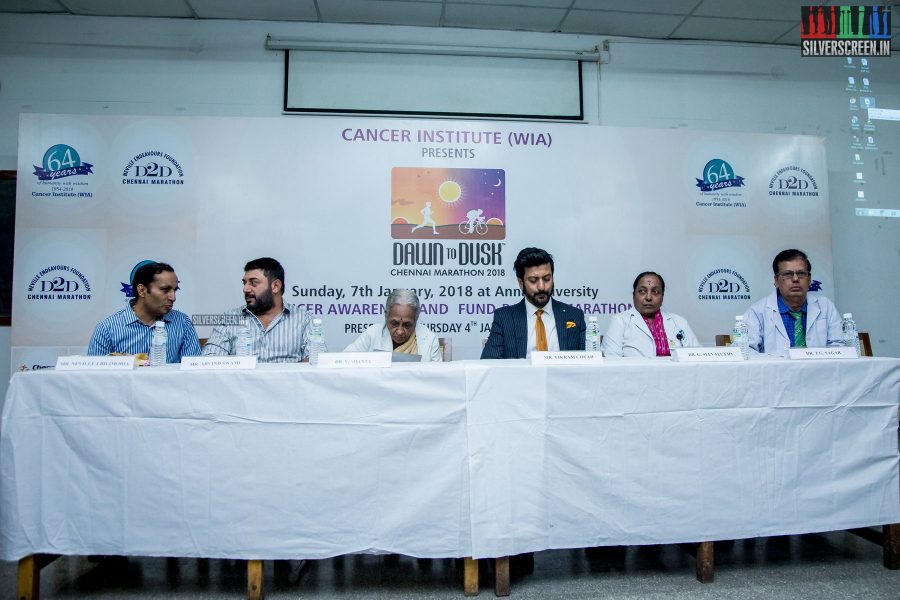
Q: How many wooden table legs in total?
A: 6